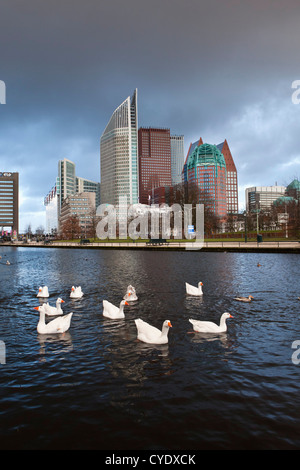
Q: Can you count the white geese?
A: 9